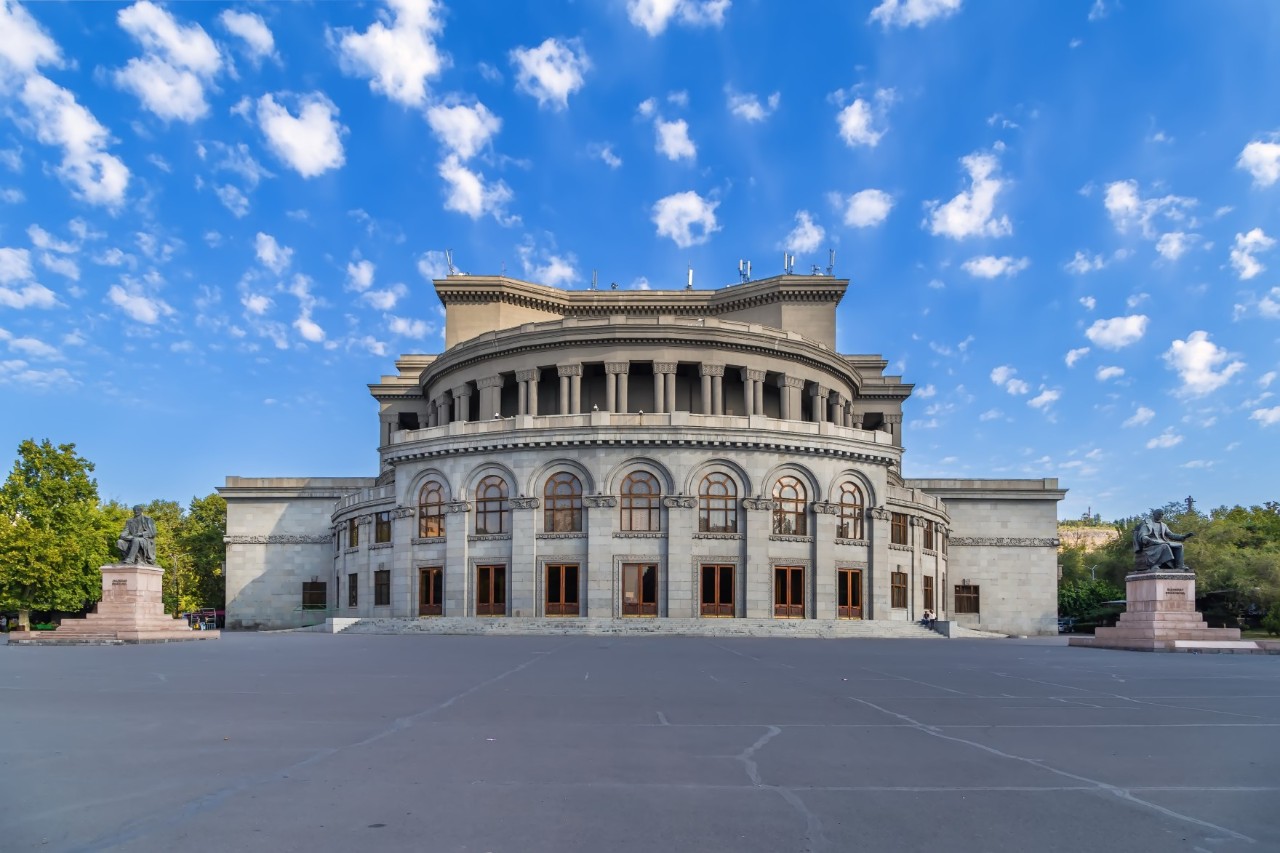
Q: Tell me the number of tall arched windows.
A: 7